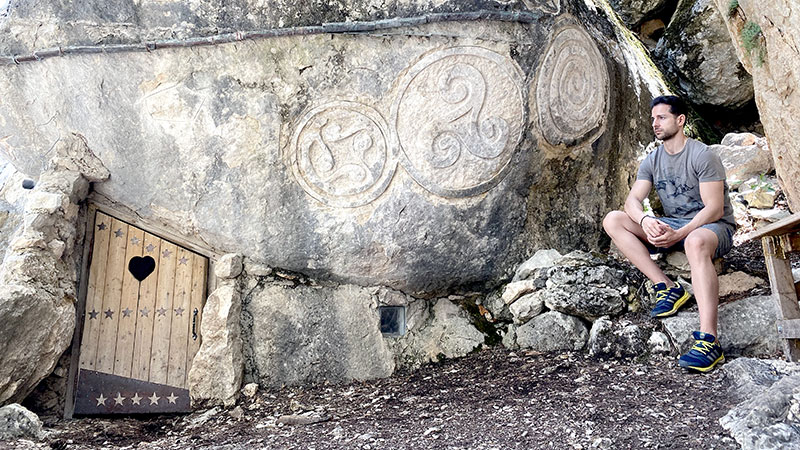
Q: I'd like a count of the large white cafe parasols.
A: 0